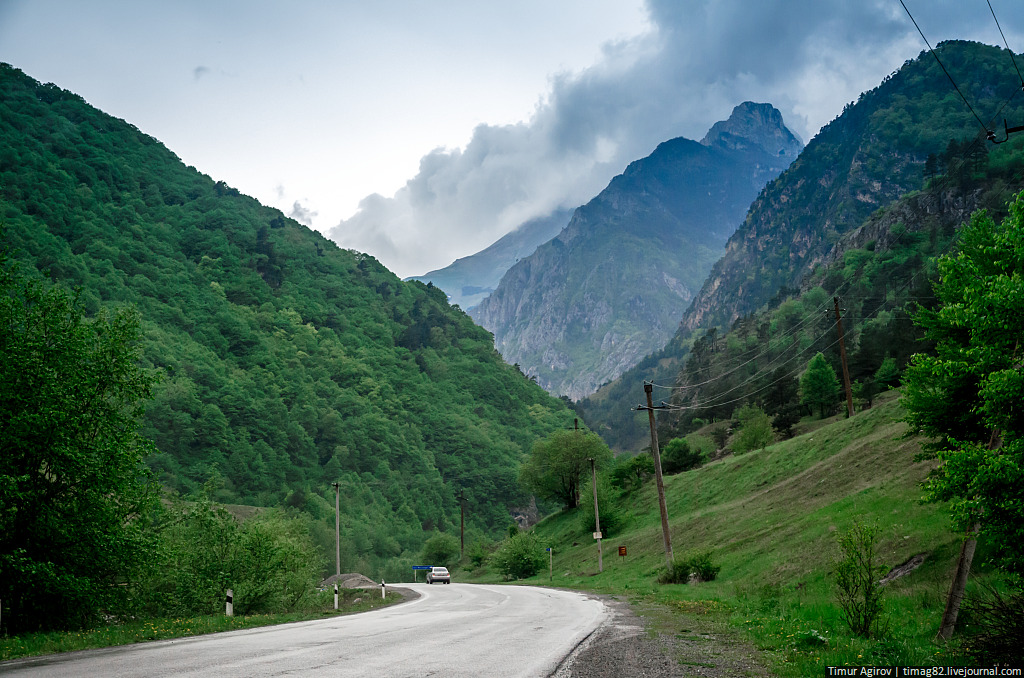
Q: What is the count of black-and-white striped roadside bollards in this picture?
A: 3